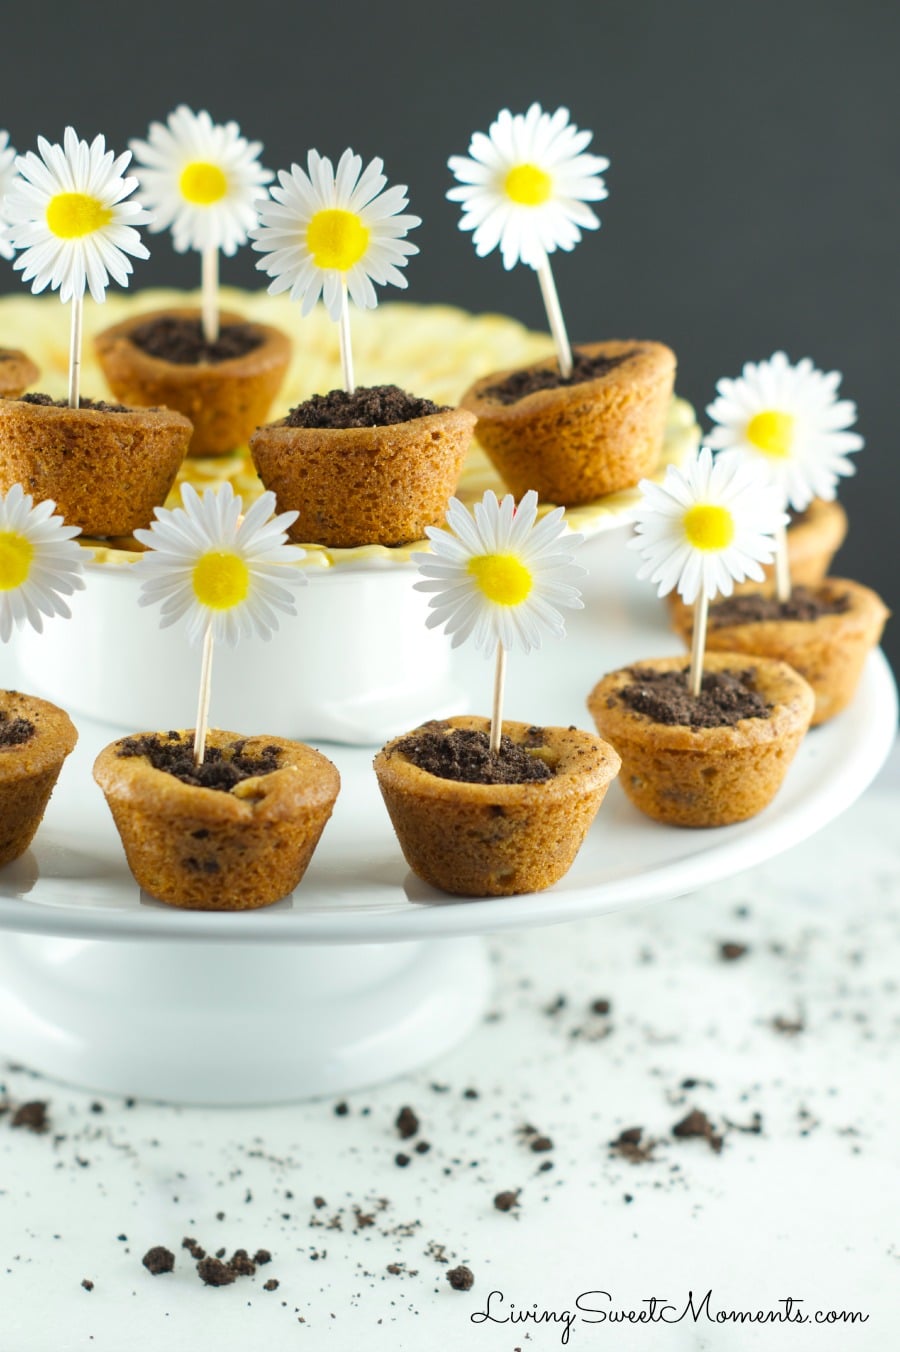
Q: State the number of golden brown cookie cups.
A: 11